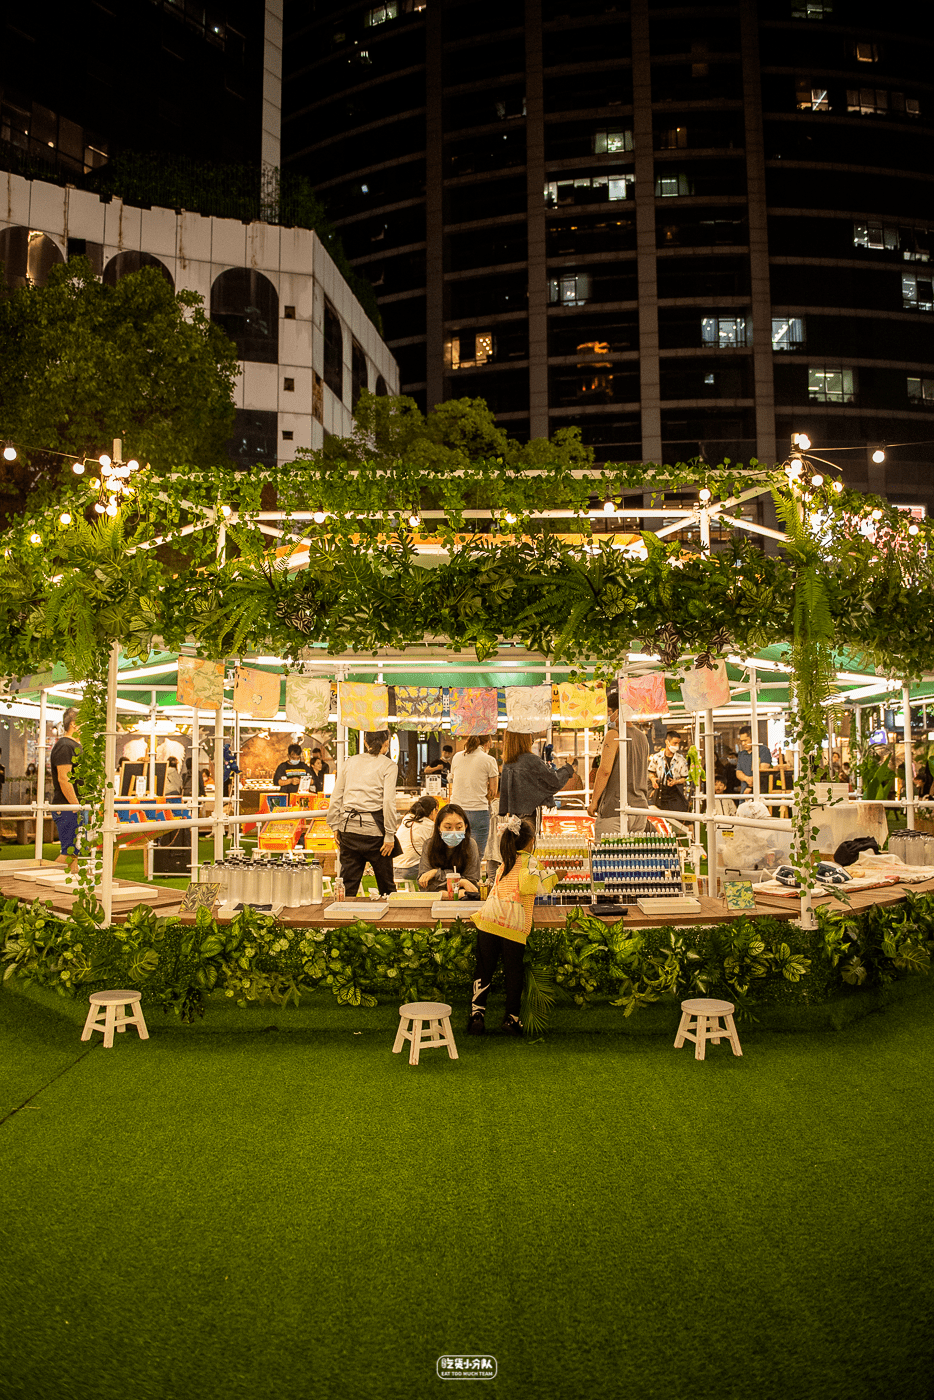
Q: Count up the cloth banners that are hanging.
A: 10